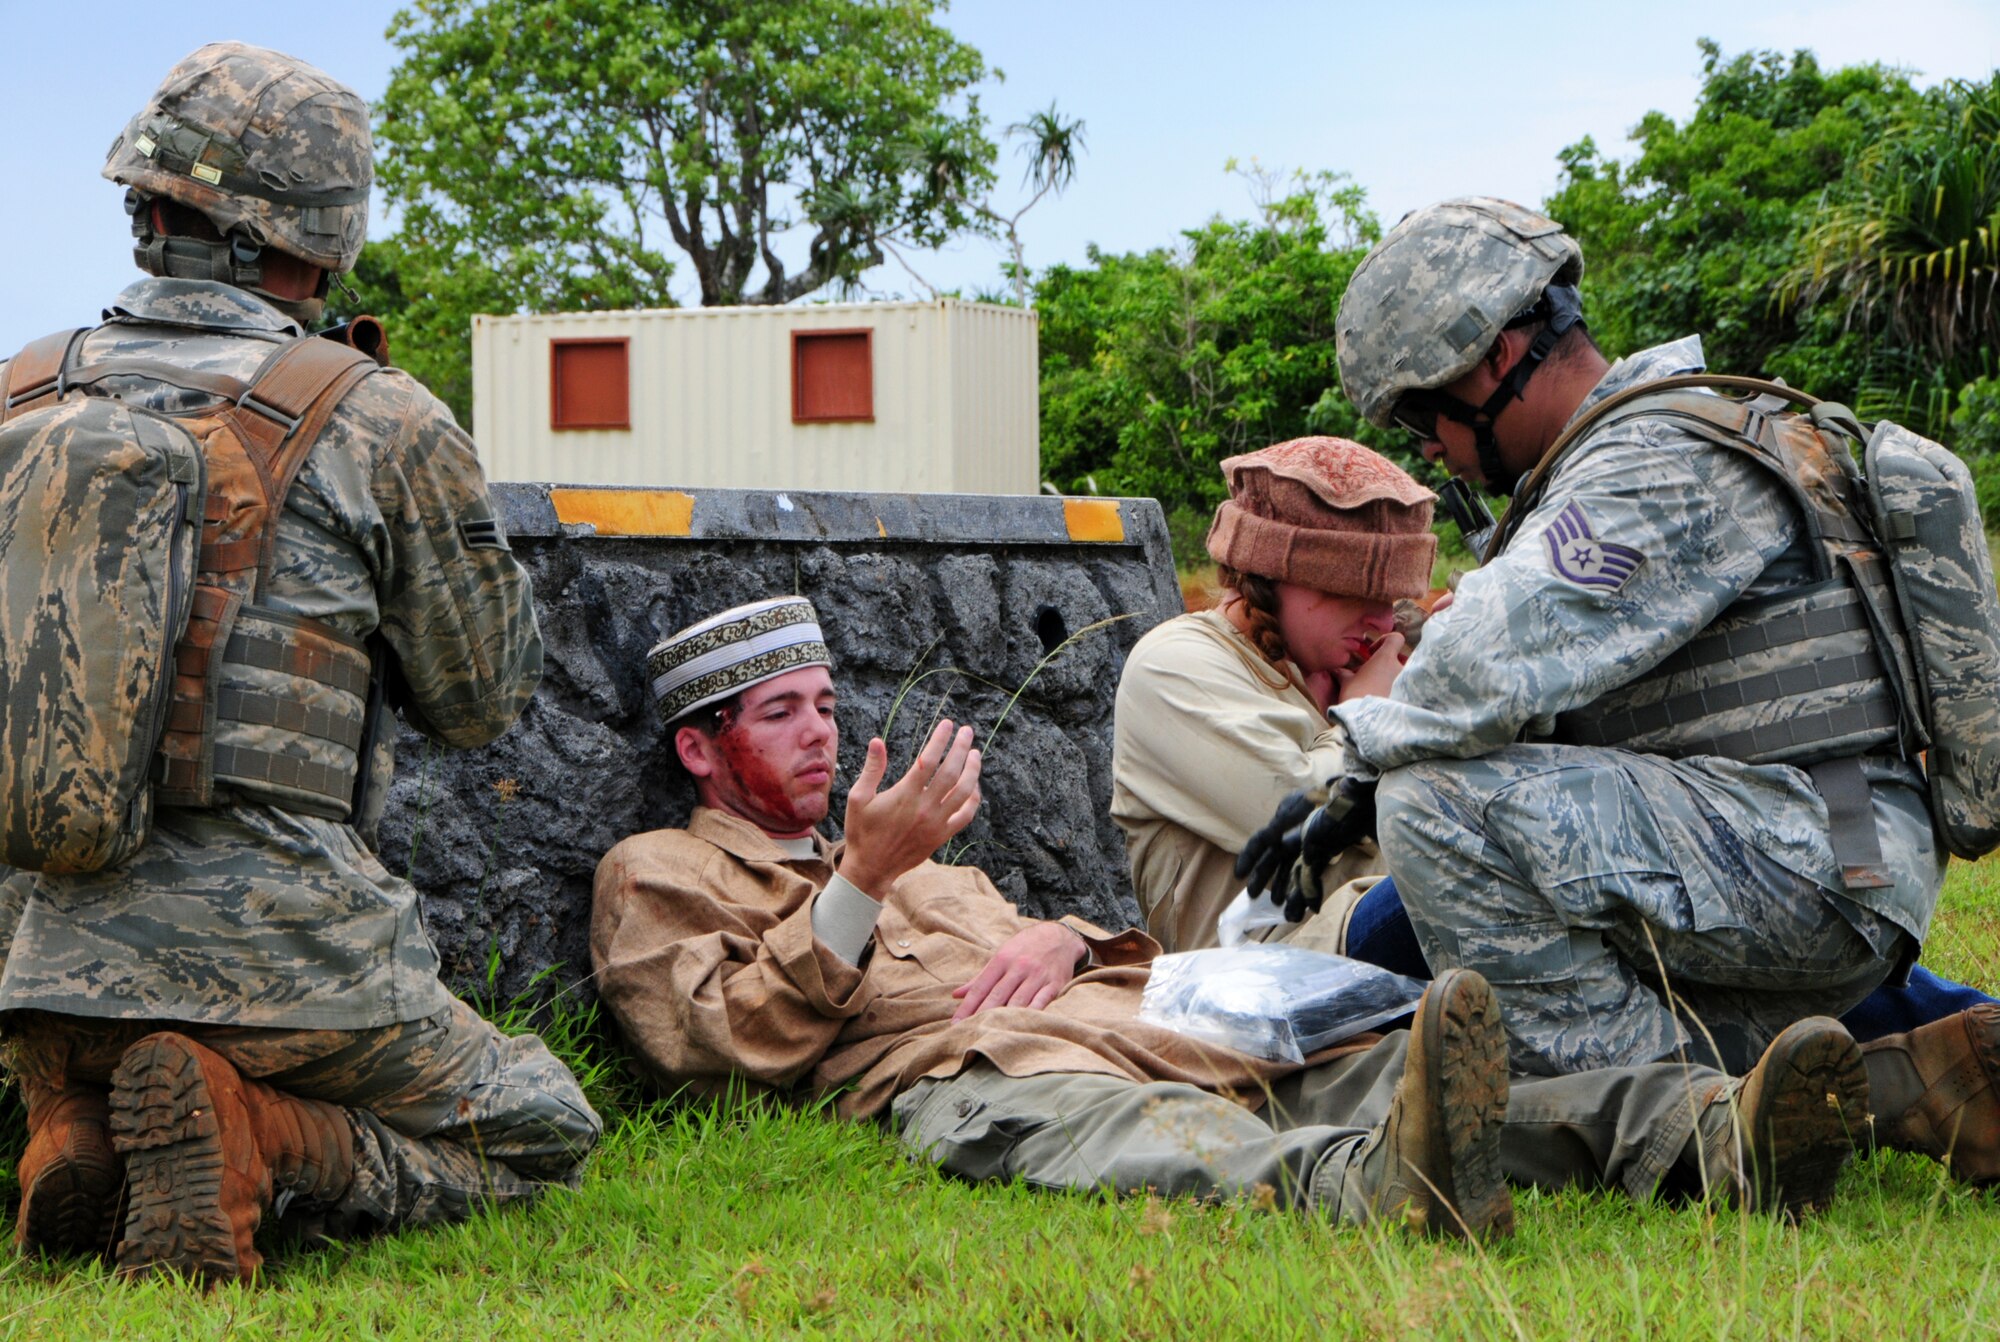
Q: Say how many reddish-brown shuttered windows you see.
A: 2